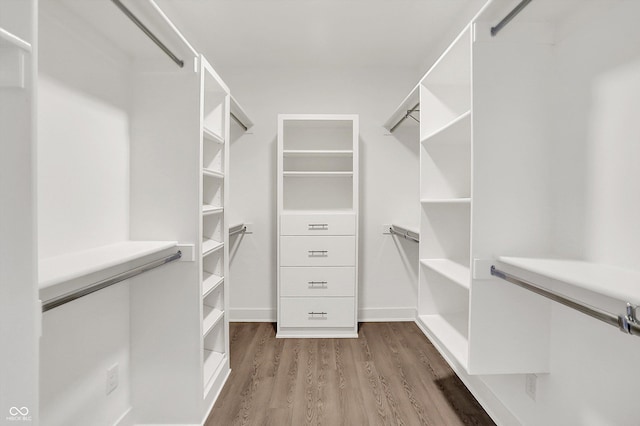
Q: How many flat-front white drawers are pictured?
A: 4